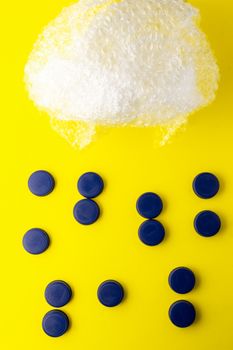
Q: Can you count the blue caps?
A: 13